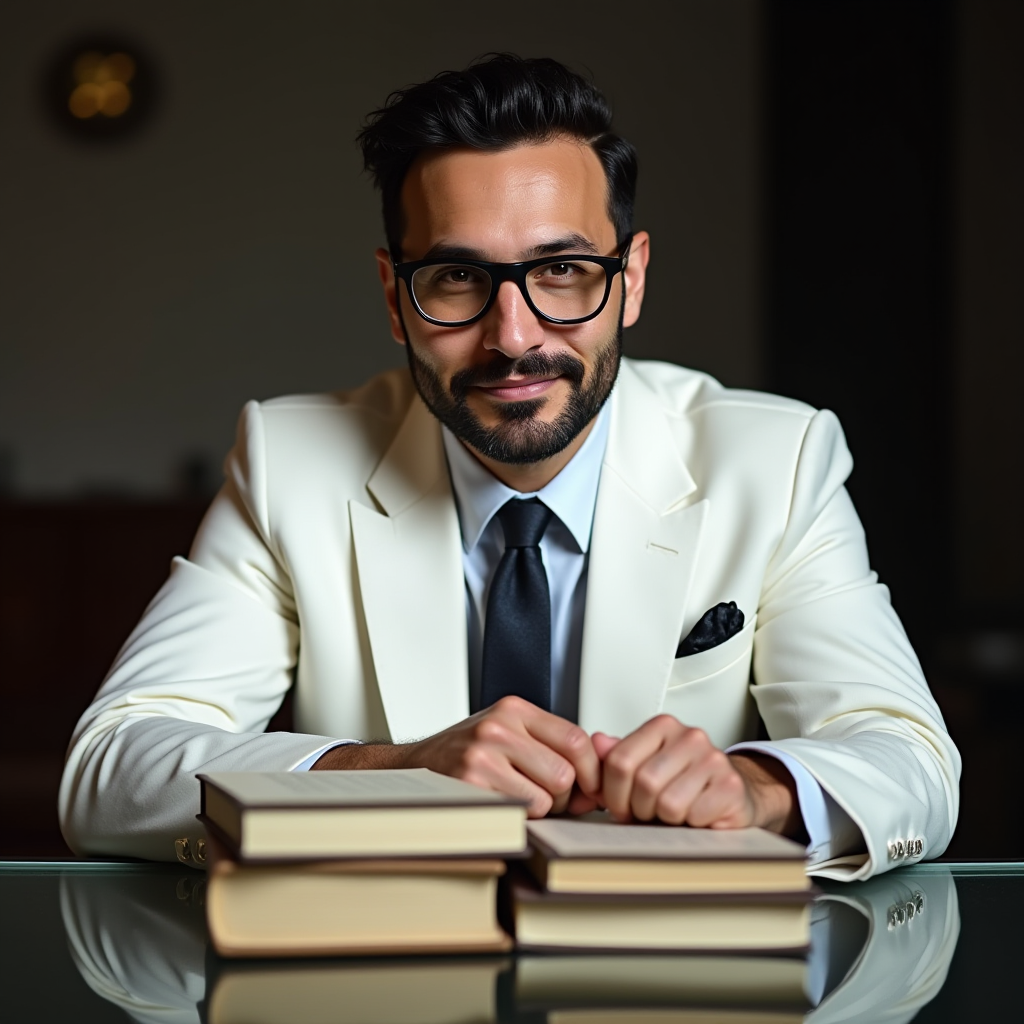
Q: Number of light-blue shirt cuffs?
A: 2